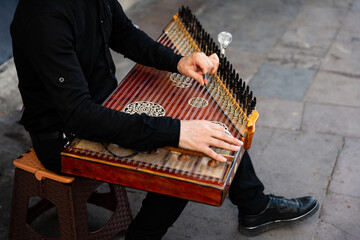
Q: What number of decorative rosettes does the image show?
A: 4